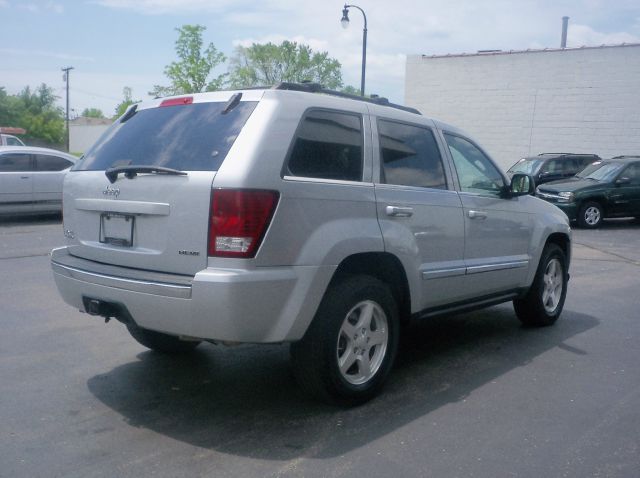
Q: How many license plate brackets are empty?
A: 1